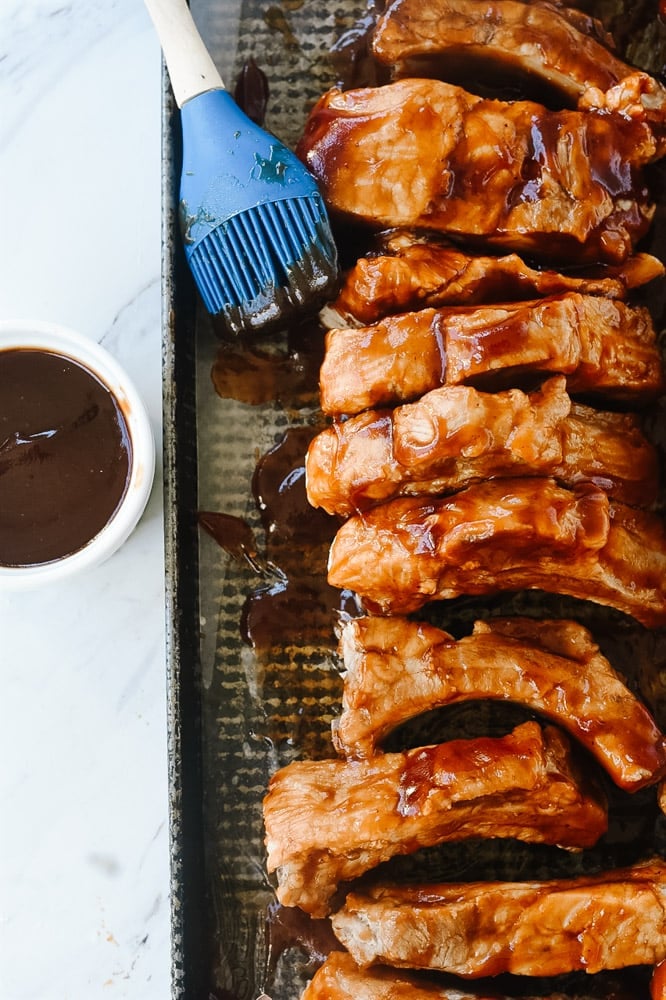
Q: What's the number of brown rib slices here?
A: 10